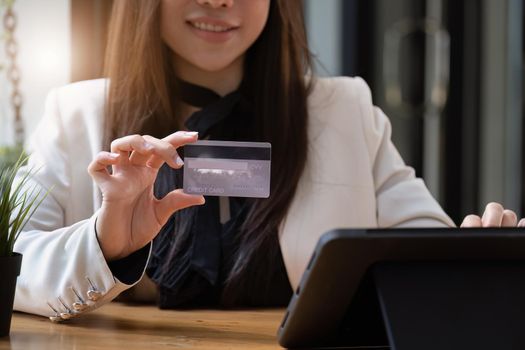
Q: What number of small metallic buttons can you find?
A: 4